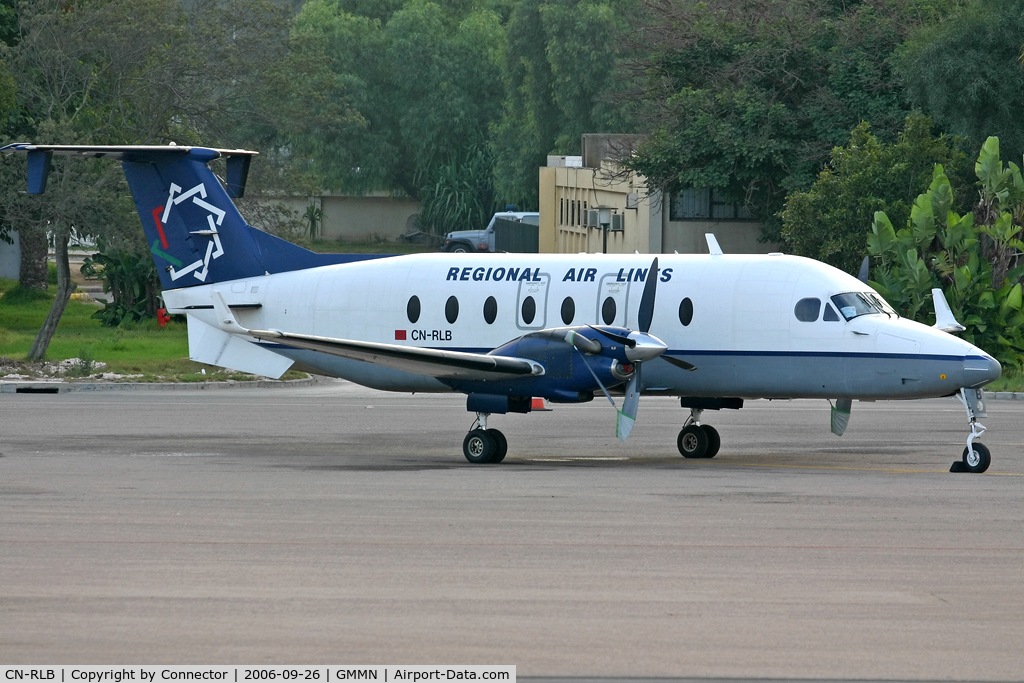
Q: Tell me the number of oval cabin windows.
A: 7